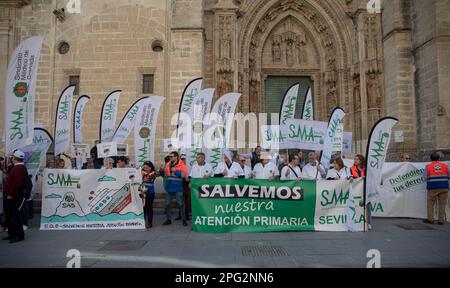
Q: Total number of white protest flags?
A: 14